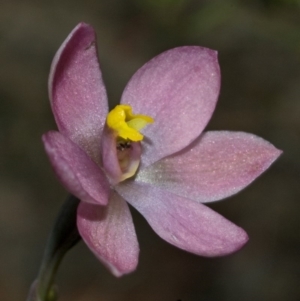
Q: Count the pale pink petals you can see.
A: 6